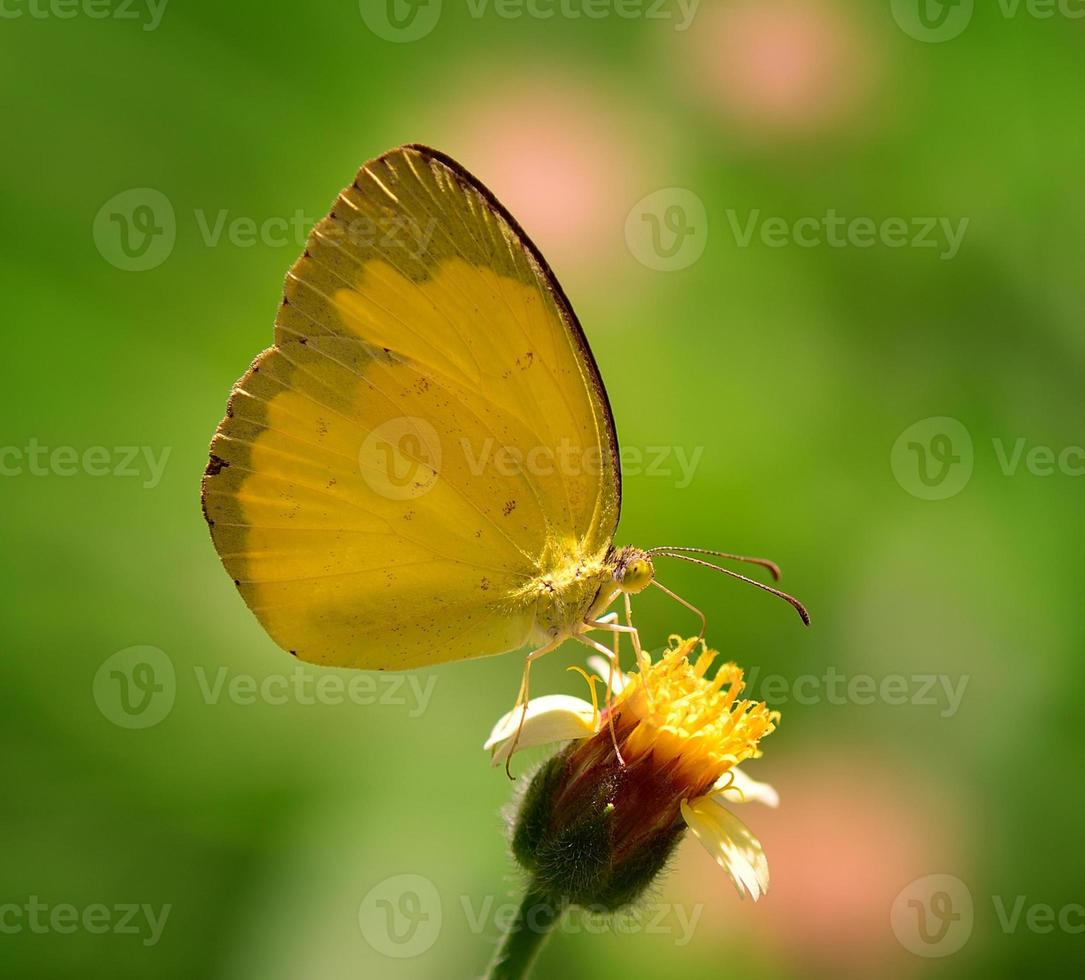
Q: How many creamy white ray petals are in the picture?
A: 4